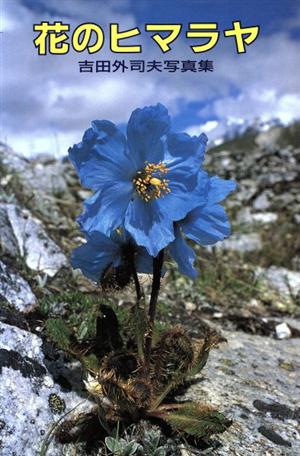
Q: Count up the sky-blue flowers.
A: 3